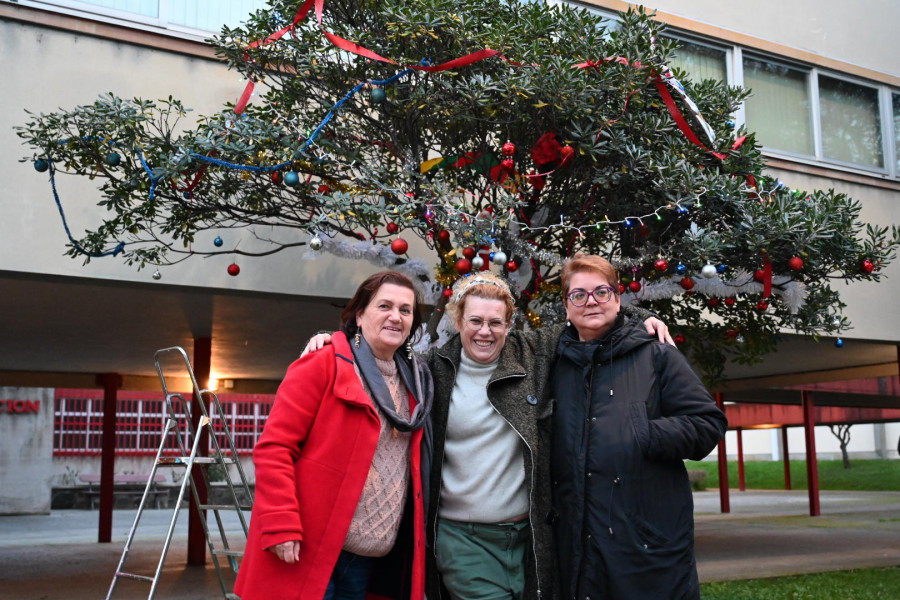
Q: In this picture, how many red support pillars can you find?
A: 6